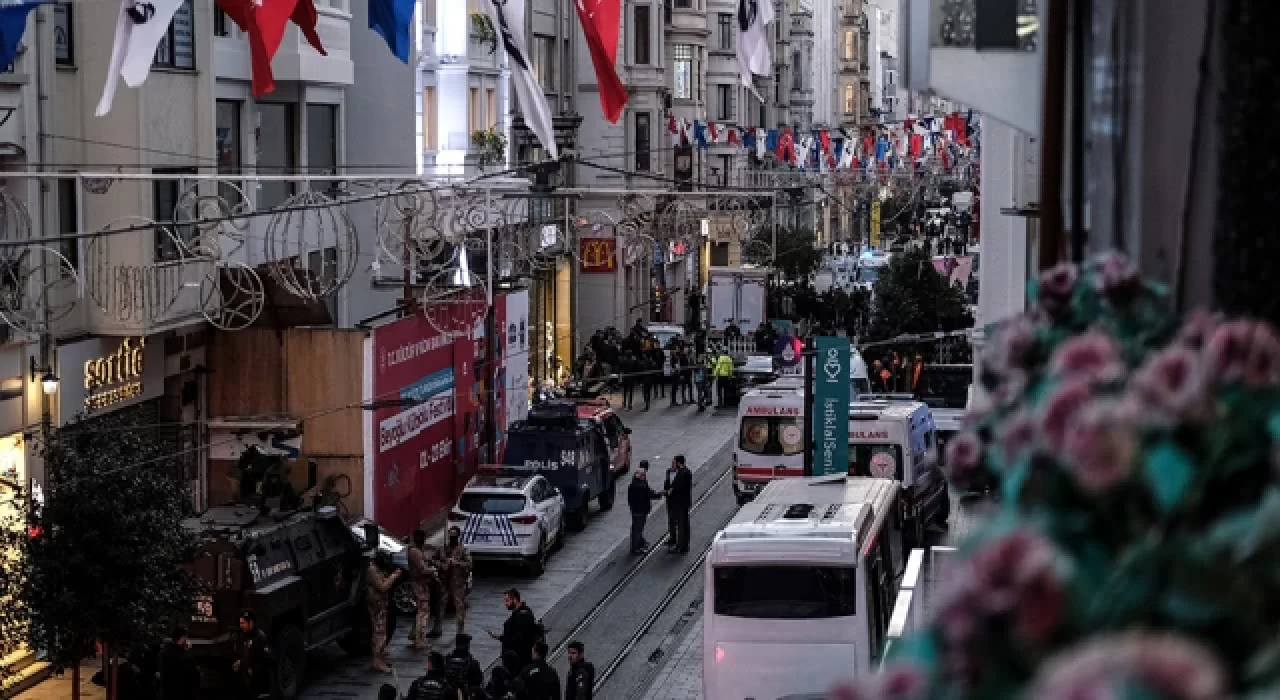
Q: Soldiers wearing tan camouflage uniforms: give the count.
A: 3